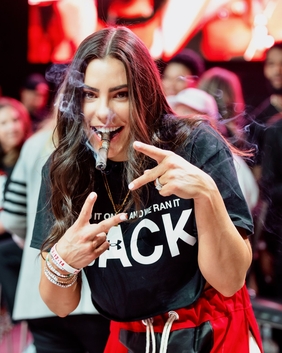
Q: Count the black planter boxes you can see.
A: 0